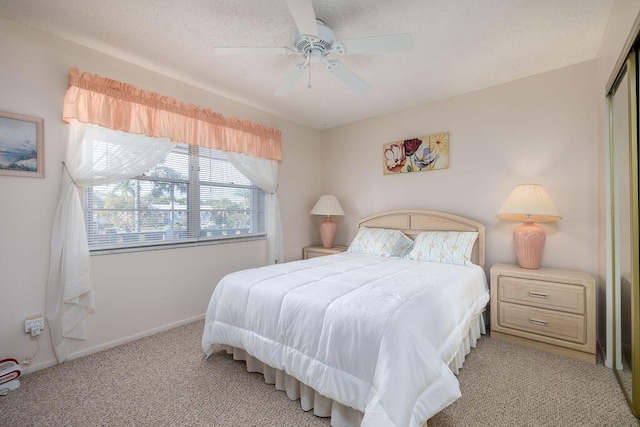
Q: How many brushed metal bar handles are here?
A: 2